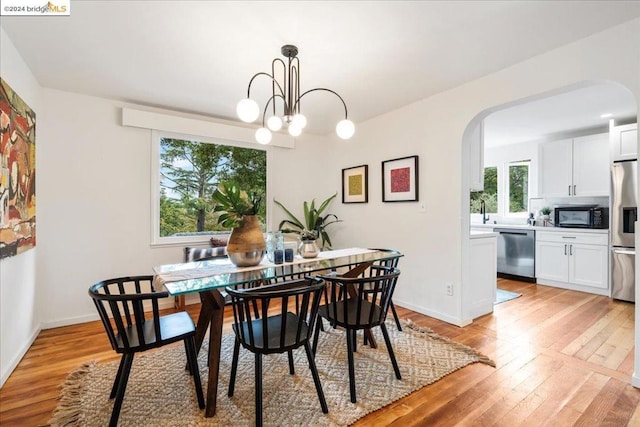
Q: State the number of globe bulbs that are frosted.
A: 6